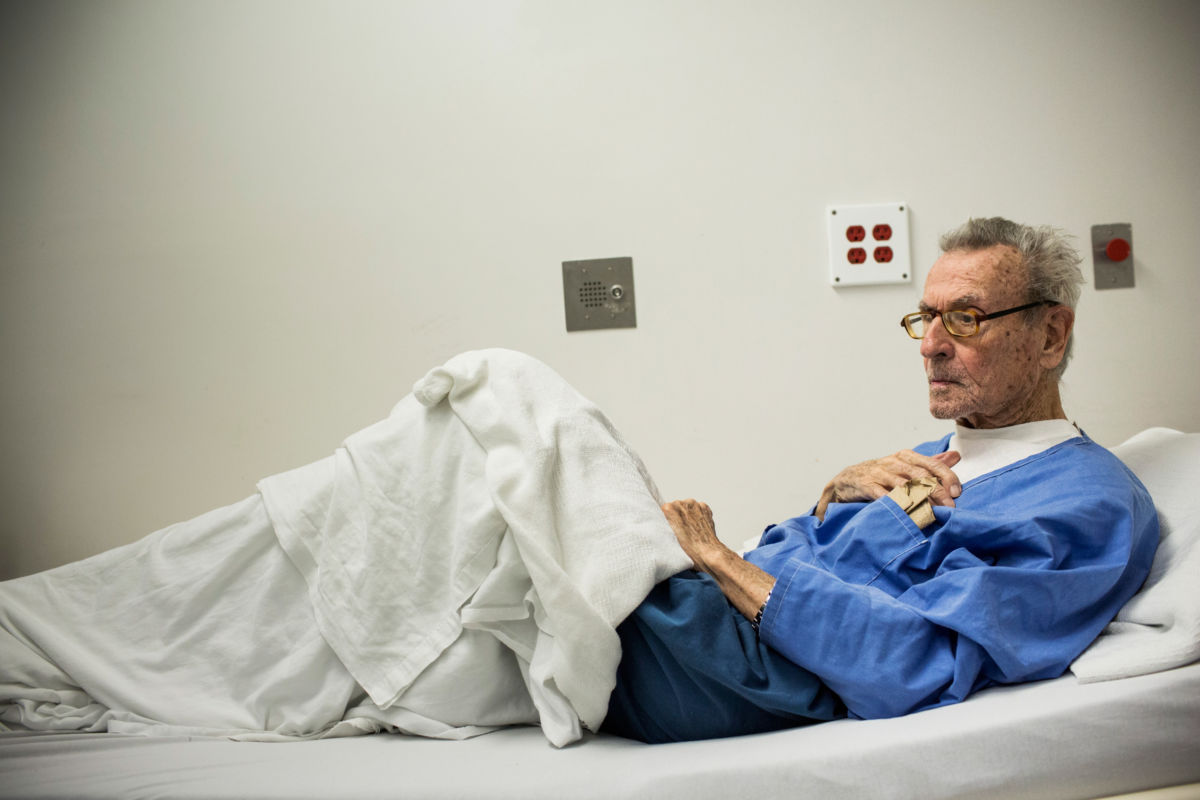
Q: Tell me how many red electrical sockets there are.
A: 4